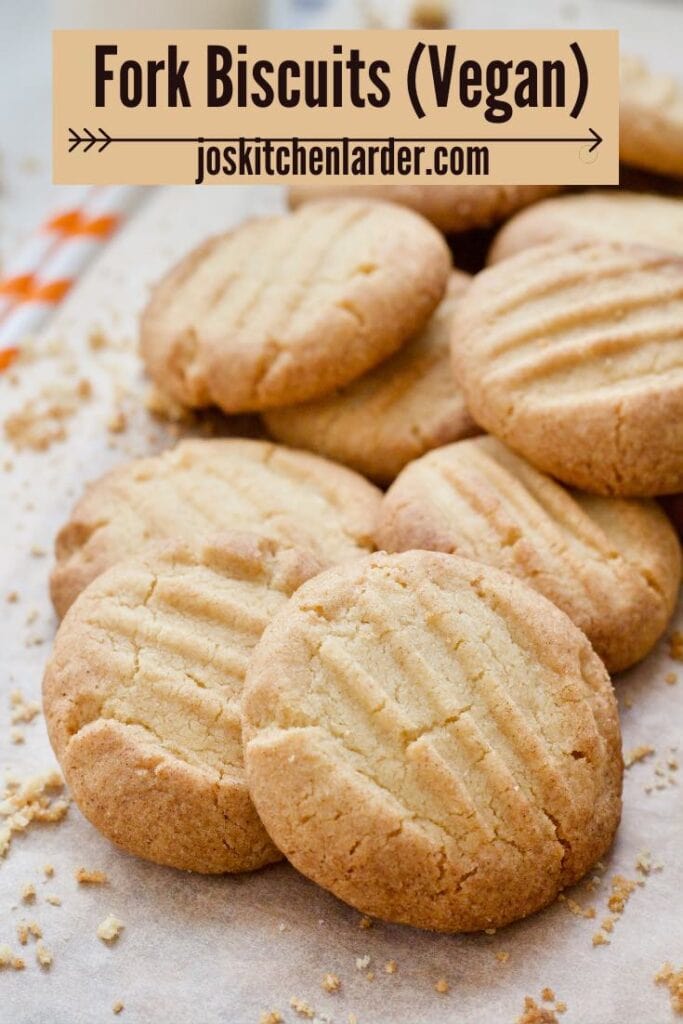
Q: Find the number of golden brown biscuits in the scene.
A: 10